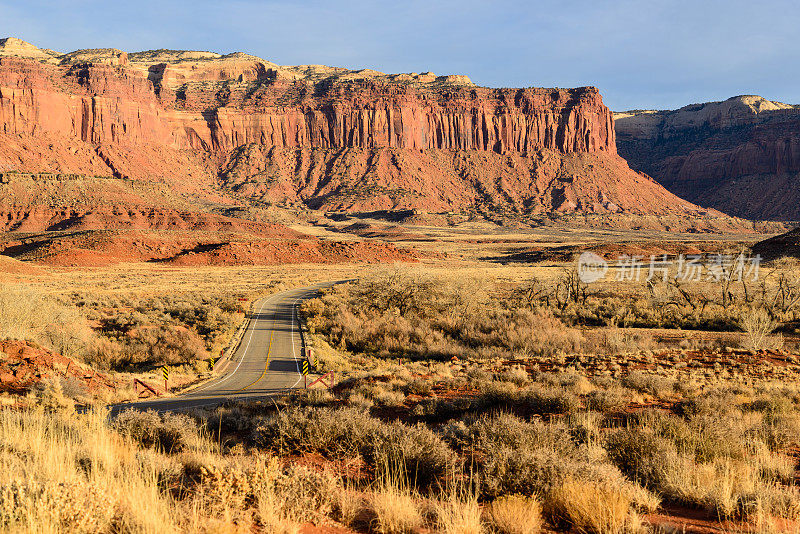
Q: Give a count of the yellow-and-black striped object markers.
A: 4